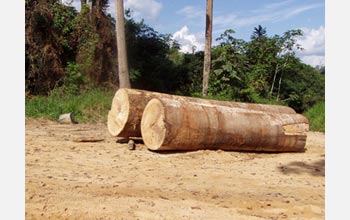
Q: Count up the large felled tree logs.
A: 2